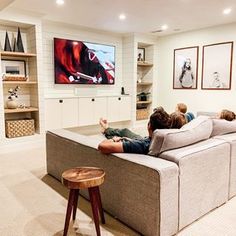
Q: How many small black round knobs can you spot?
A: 3